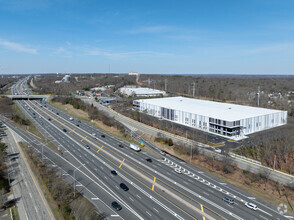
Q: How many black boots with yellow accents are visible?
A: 0